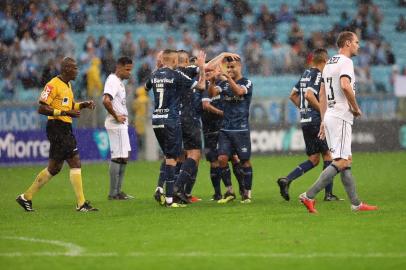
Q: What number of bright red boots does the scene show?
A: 3